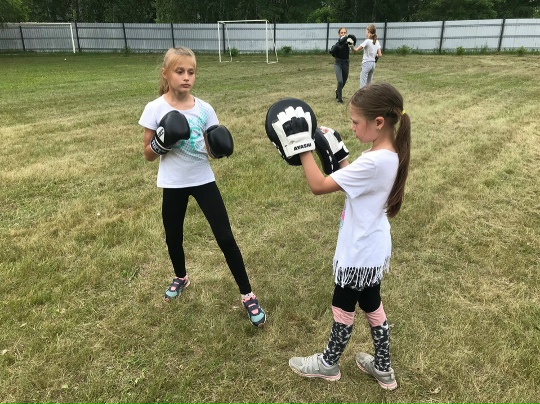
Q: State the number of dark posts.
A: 10